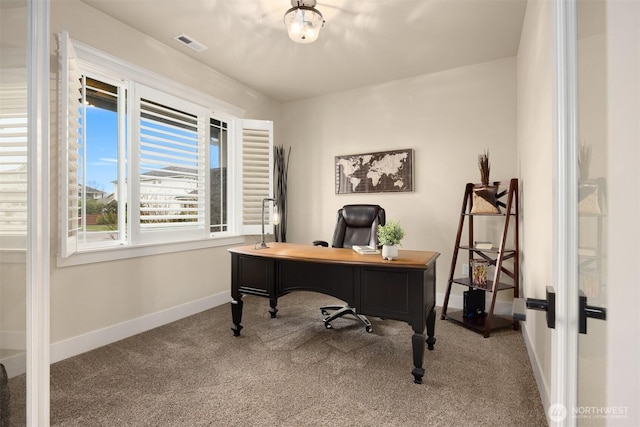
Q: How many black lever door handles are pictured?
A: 2